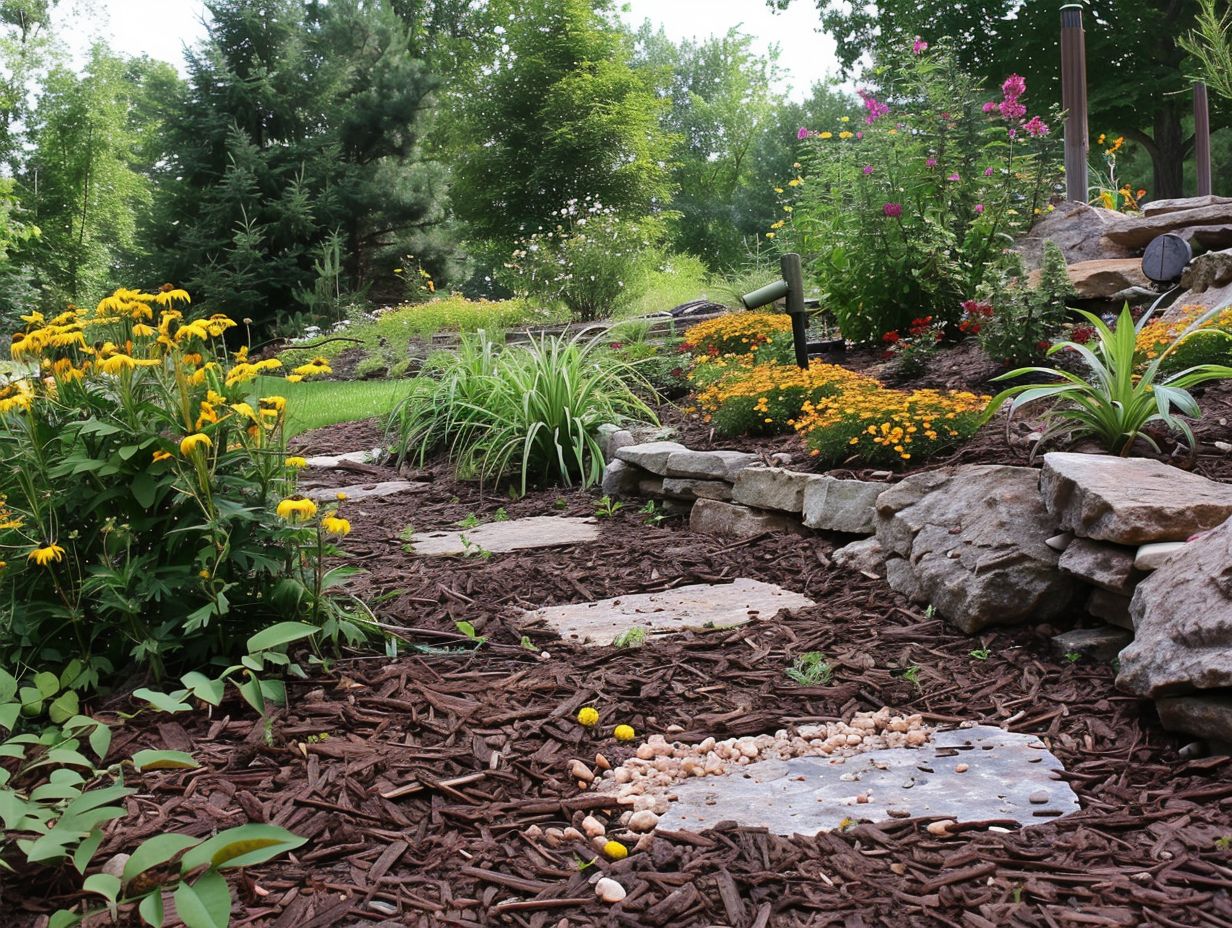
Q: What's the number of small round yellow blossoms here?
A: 3